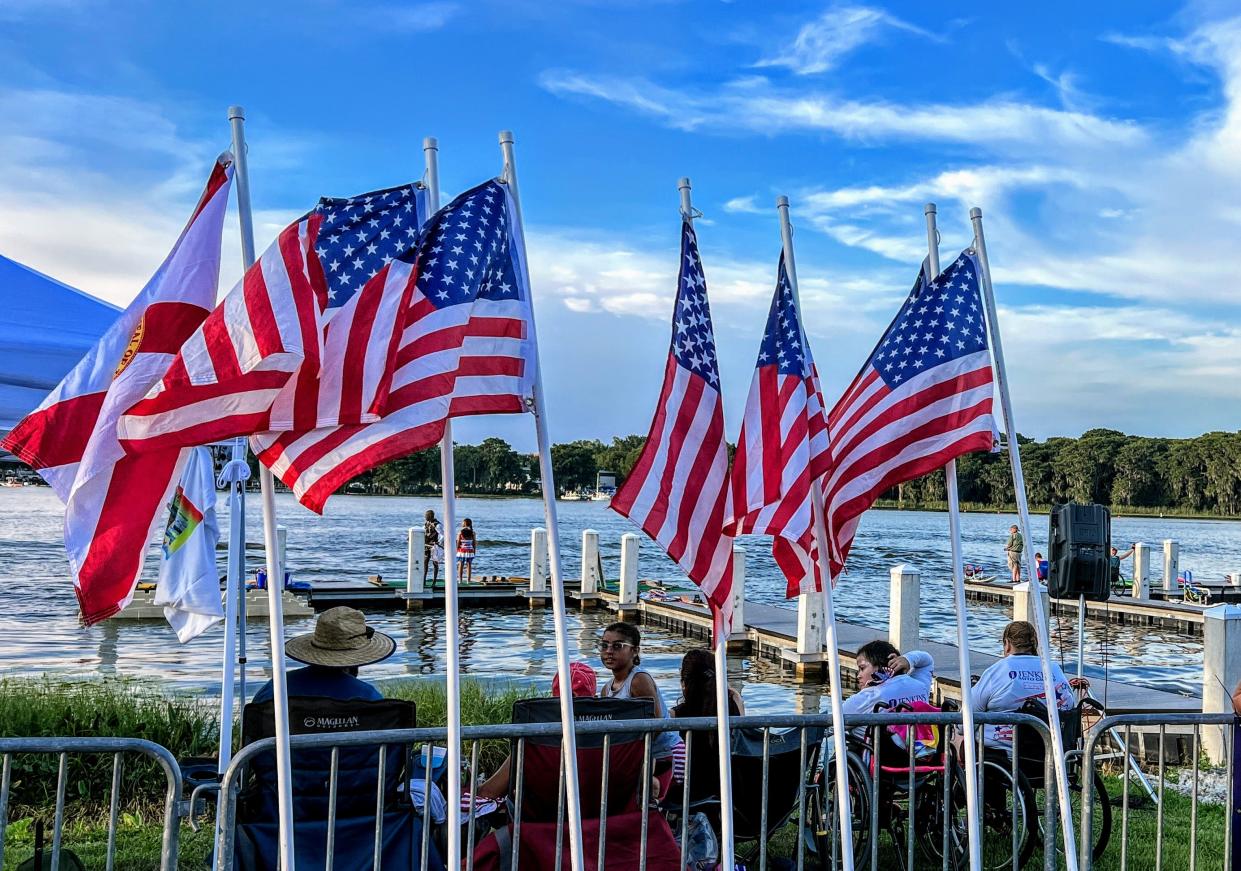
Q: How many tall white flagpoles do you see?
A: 7